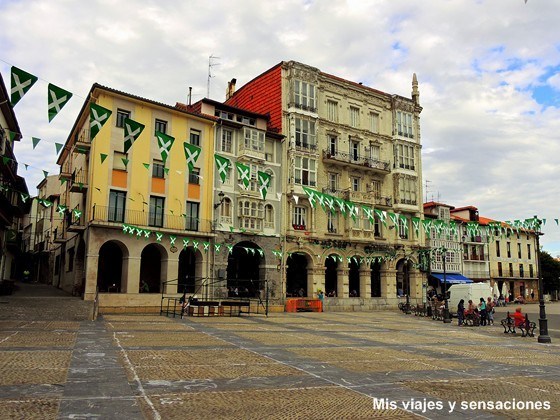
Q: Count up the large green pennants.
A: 9